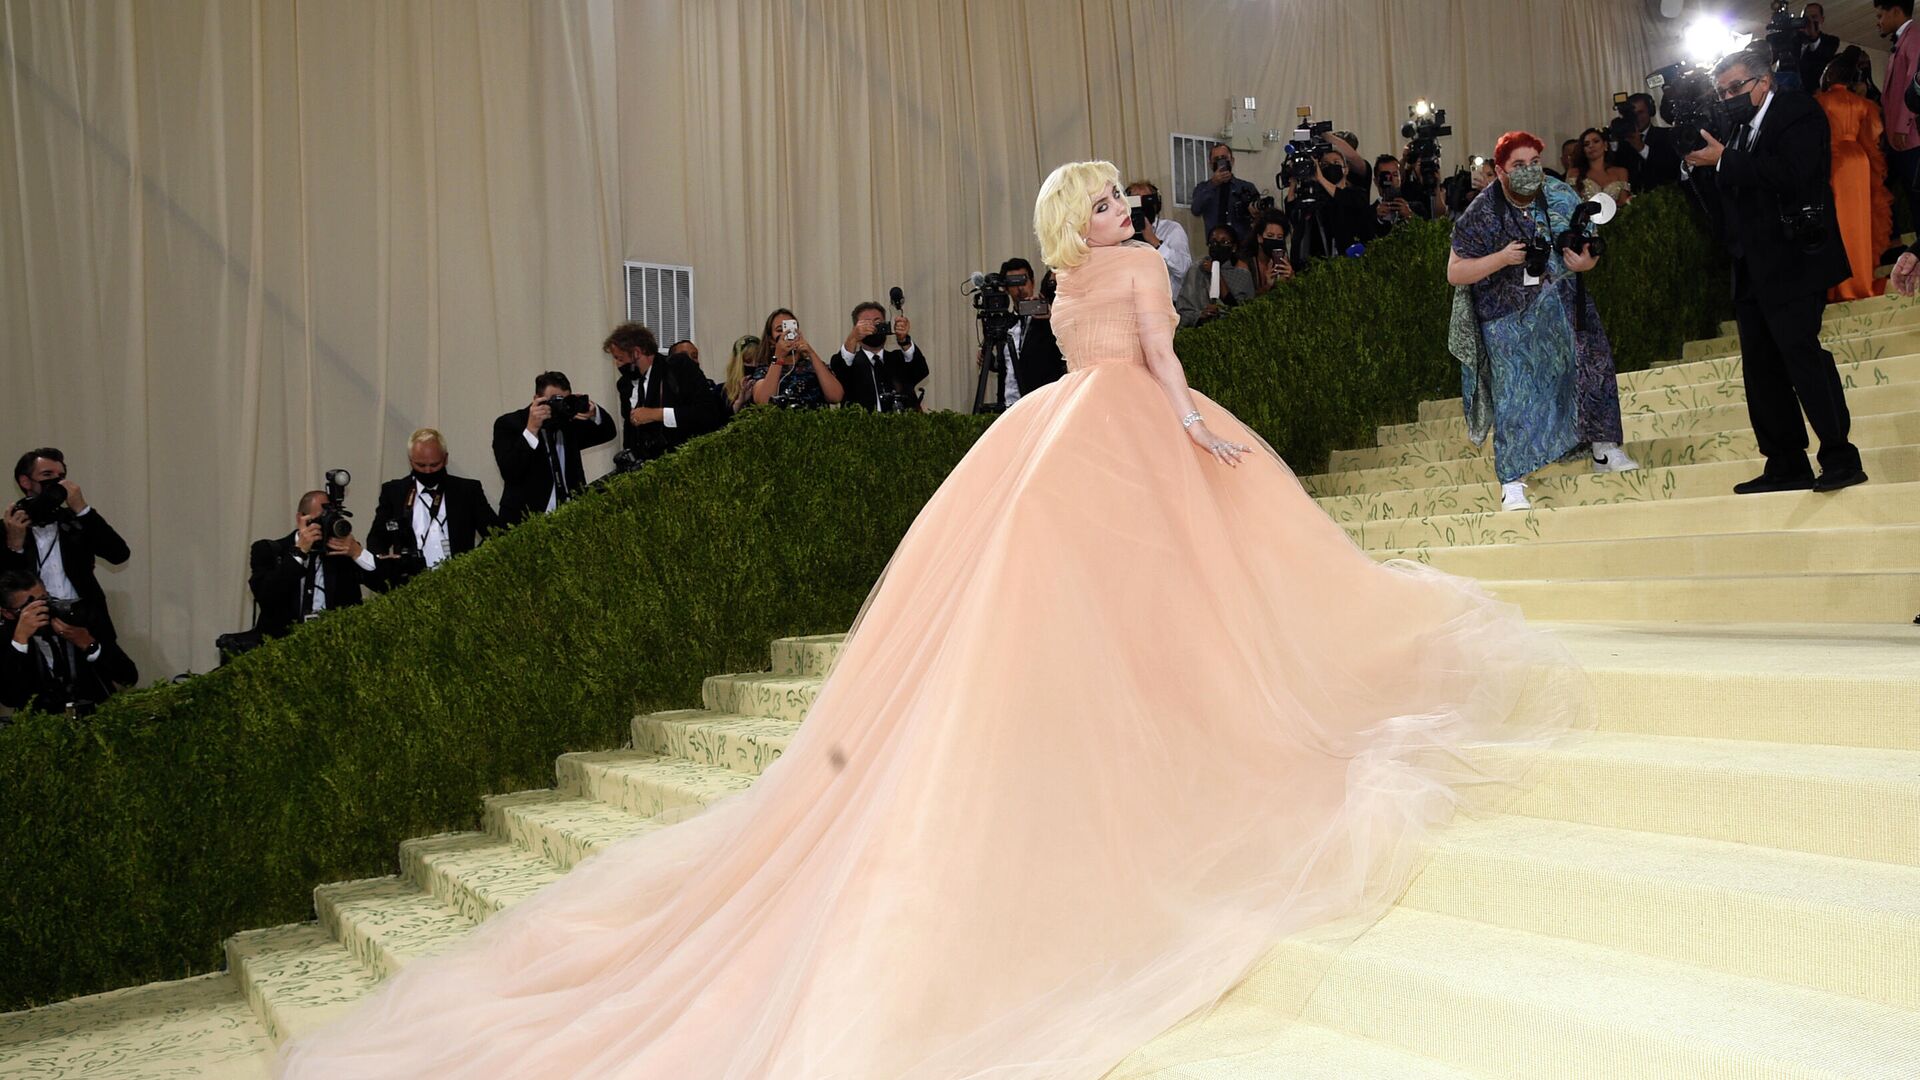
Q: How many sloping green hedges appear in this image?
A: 1